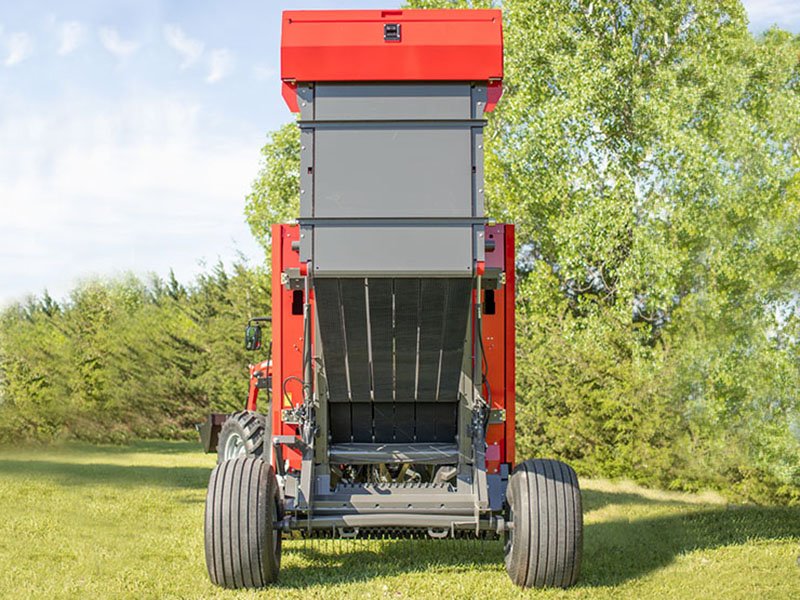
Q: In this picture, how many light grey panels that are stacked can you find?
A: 3